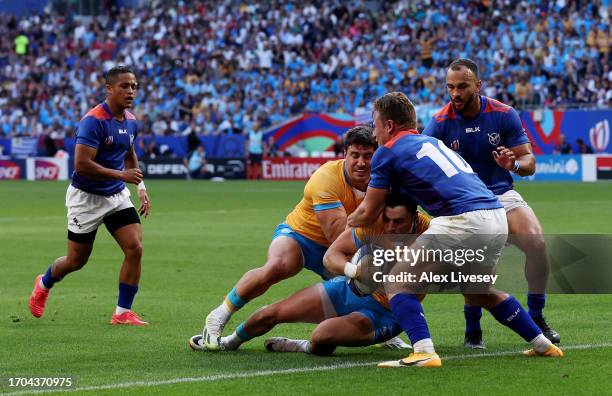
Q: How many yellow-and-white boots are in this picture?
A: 2